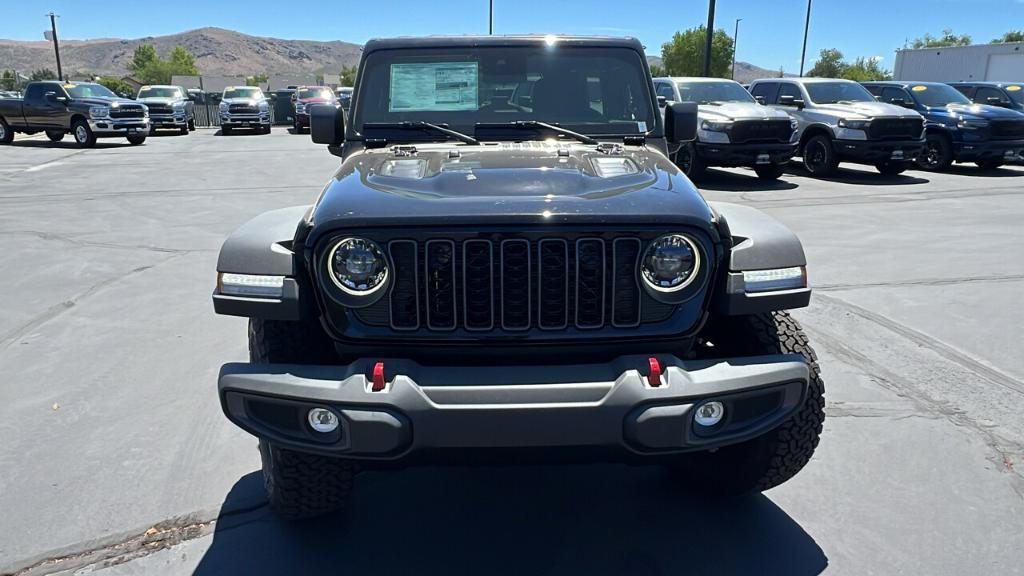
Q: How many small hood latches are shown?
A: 2